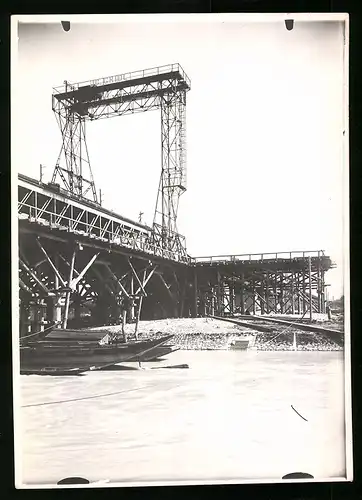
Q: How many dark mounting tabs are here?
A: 4